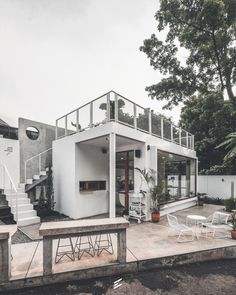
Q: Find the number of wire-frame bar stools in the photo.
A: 3